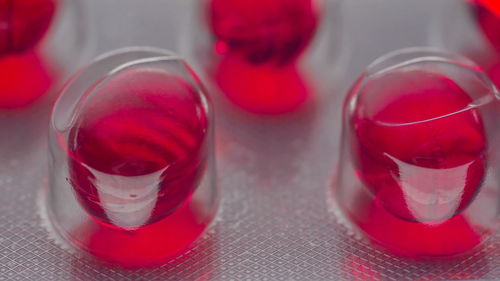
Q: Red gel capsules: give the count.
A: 5